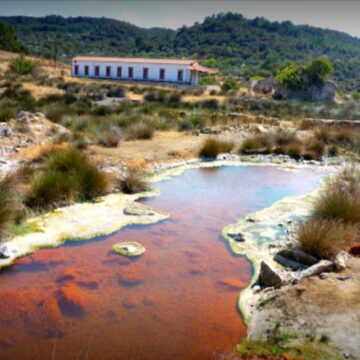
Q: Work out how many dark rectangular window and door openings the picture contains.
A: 9